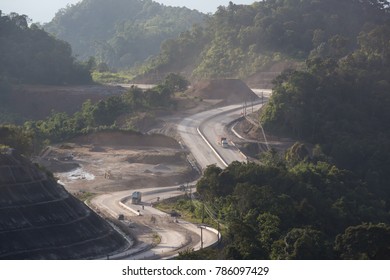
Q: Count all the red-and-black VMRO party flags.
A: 0